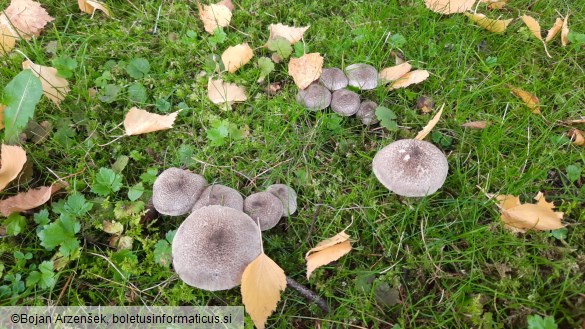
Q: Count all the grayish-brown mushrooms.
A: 11